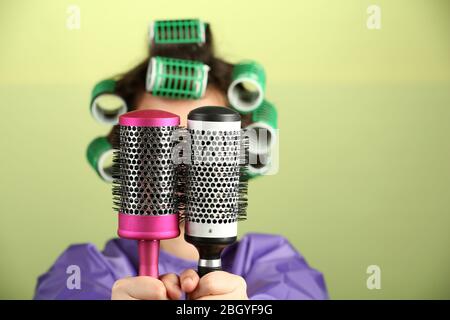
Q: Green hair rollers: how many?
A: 7